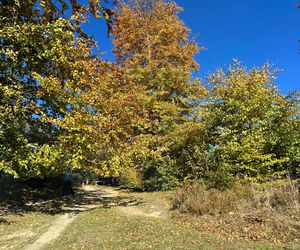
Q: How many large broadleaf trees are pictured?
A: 3